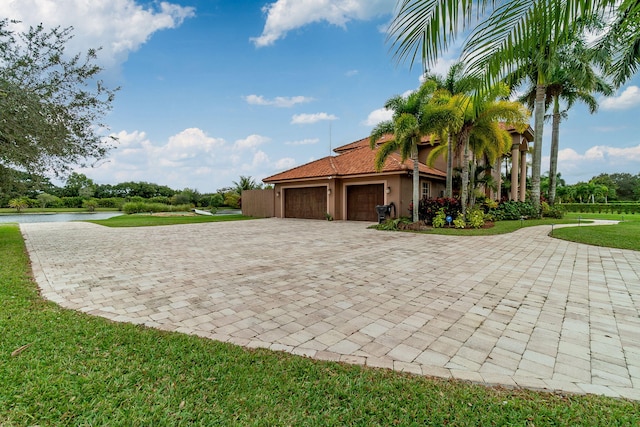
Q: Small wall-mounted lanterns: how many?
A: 3